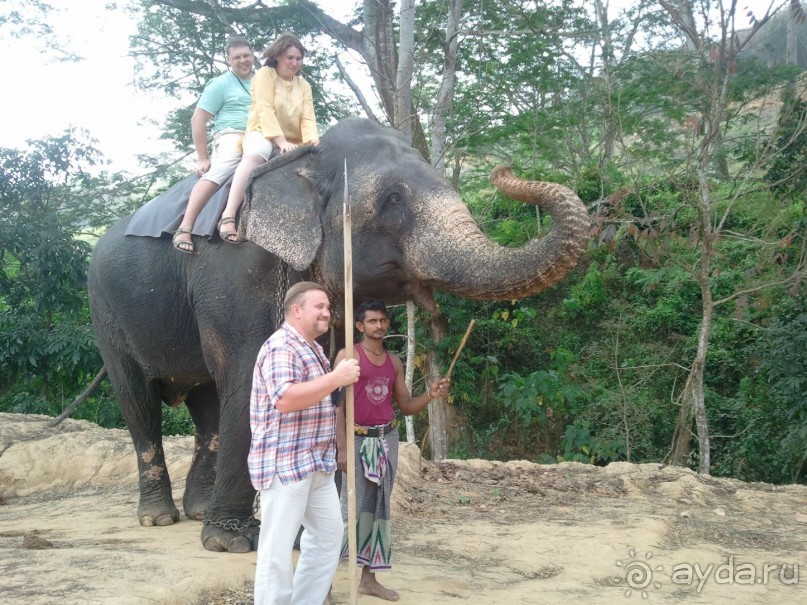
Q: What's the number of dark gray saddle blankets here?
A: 1